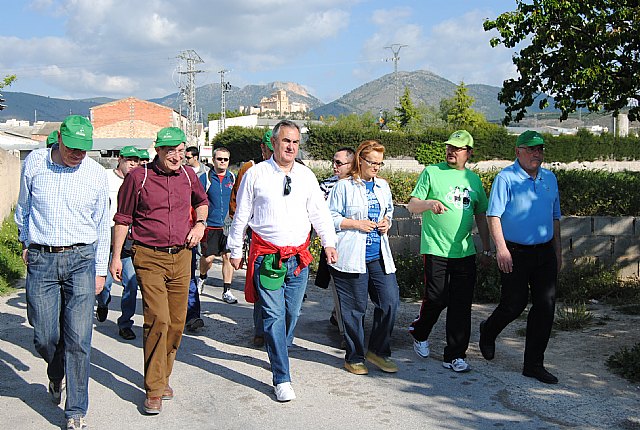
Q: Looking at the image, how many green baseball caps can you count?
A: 9